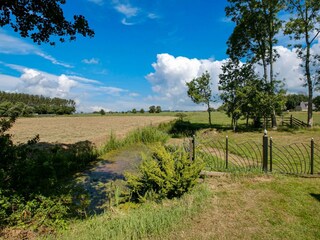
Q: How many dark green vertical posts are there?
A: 5